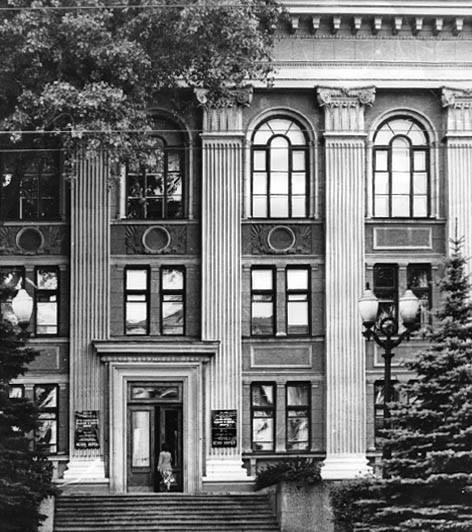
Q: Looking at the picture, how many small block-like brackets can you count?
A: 9